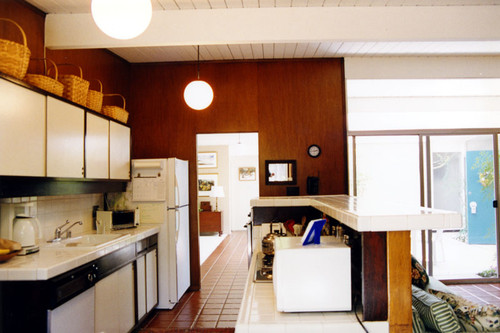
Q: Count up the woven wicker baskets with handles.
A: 5